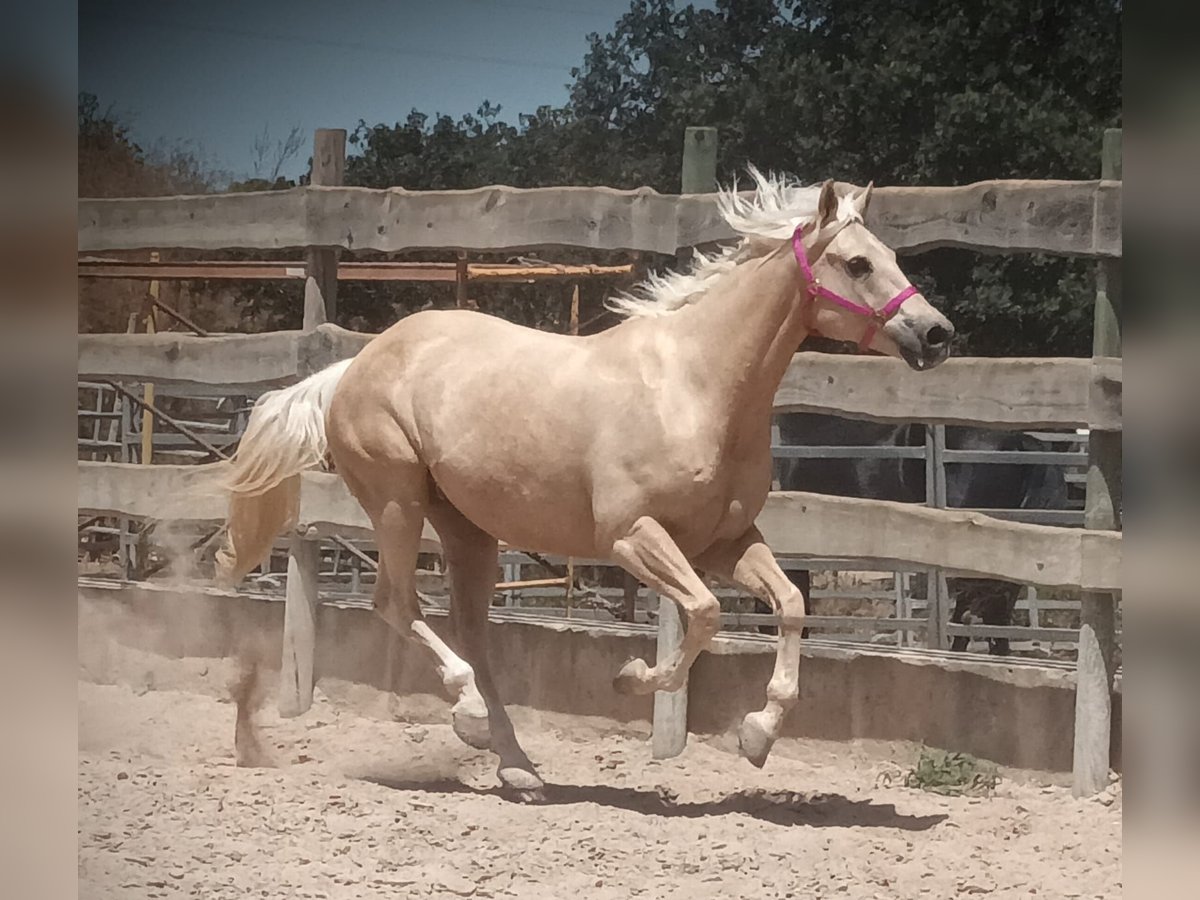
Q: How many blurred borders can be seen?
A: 2